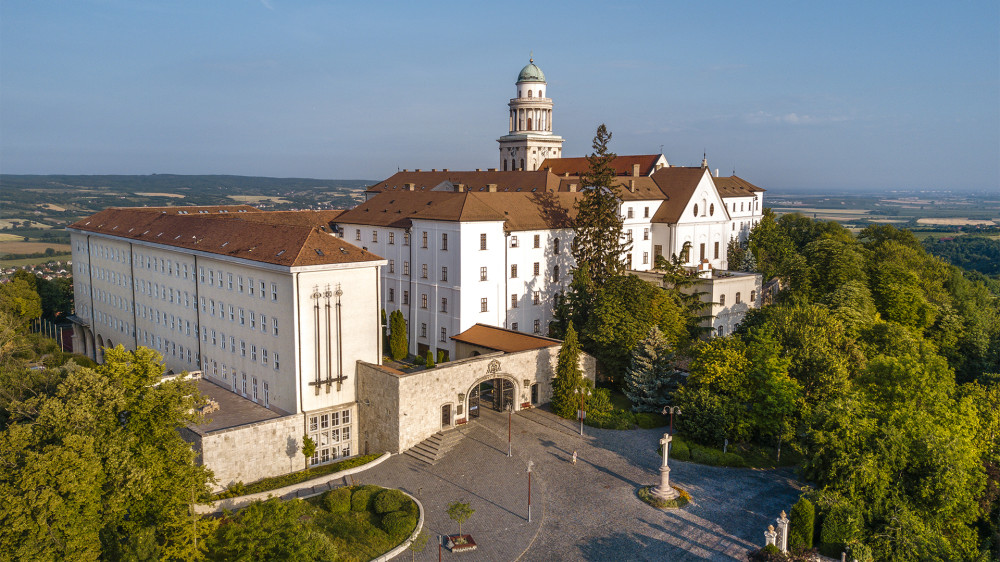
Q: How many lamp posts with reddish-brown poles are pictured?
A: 5